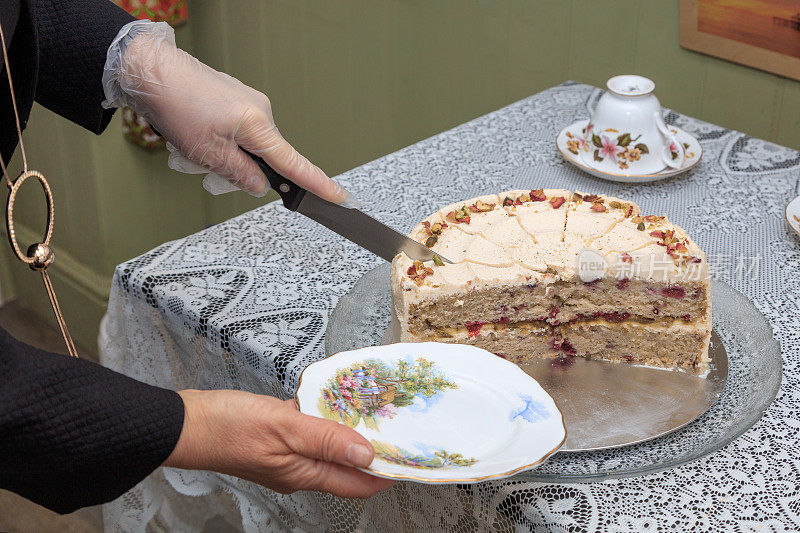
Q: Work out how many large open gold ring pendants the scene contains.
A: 1